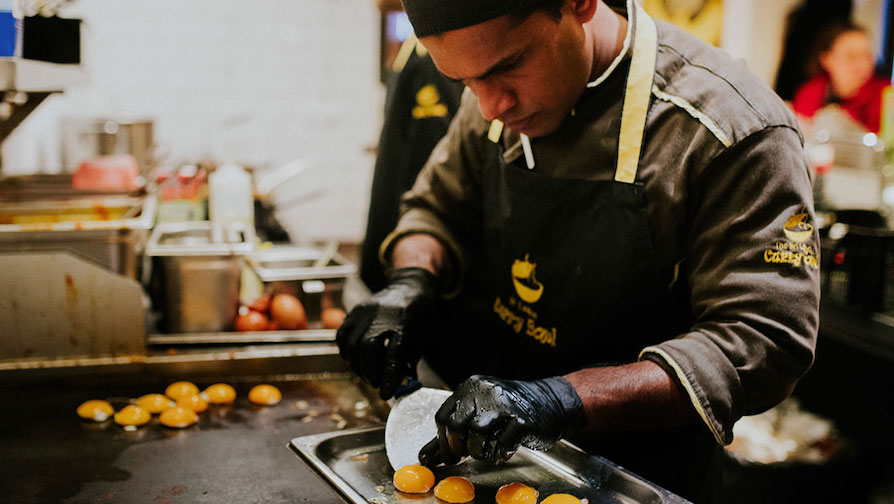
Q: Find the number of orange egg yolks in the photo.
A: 12